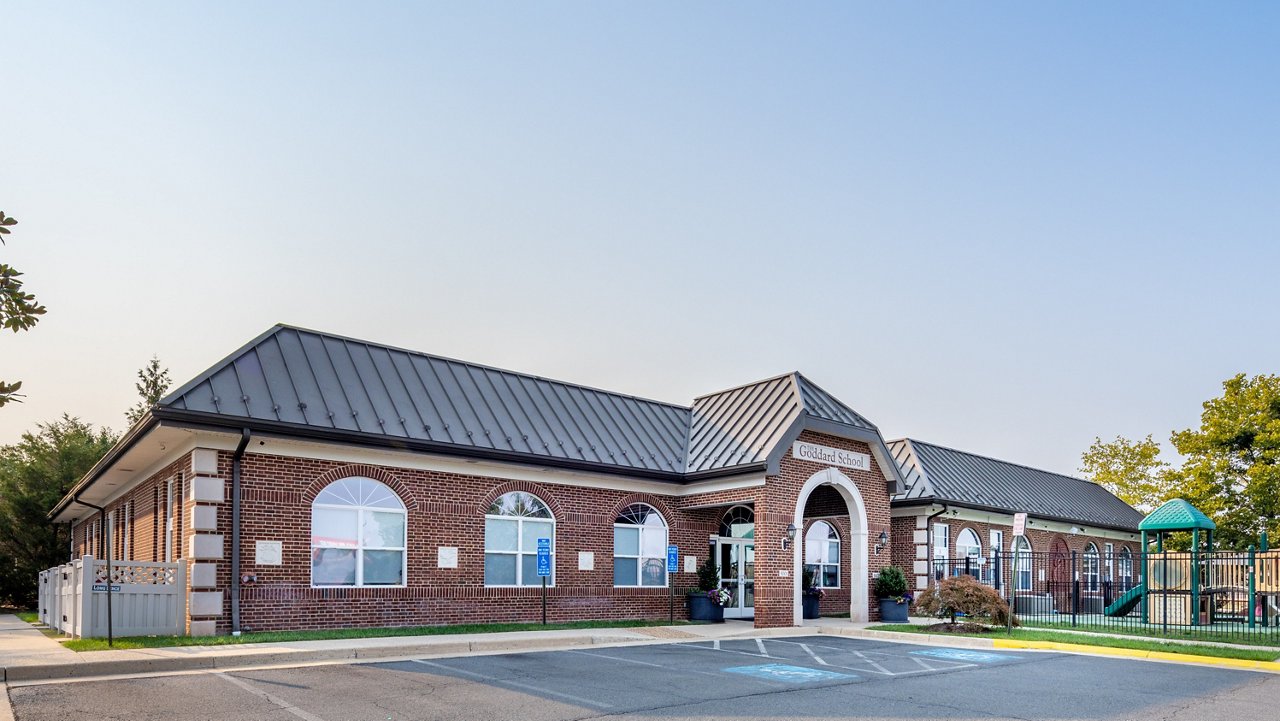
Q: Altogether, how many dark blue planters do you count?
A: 3